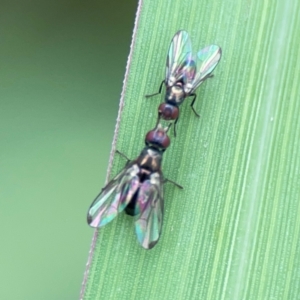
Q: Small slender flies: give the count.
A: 2